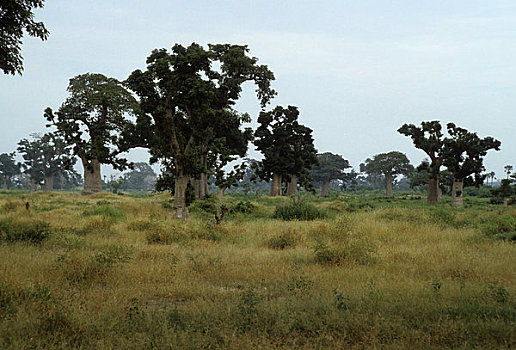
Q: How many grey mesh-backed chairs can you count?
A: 0